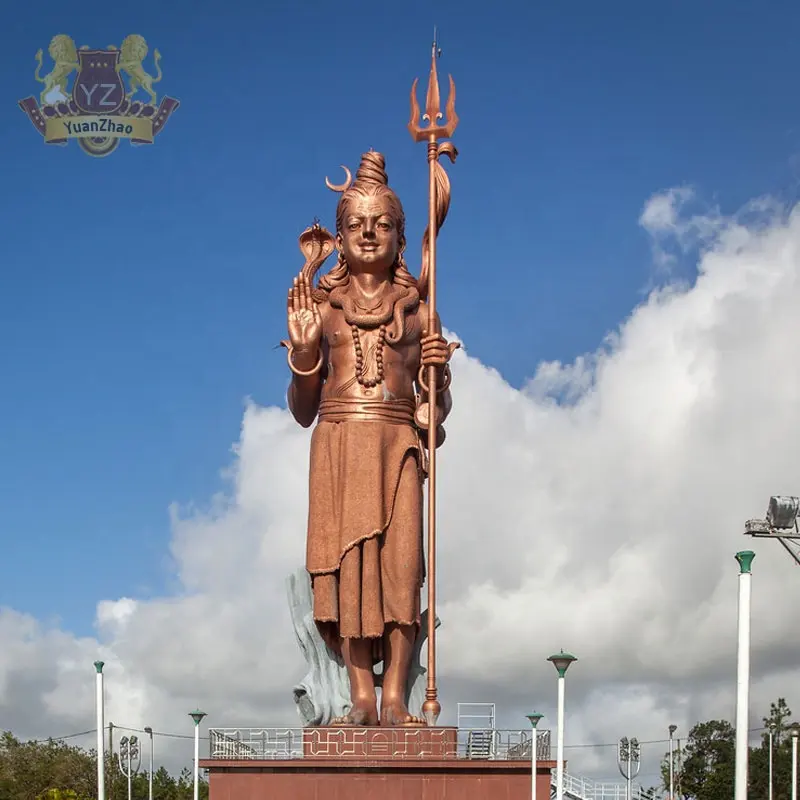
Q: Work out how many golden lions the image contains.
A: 2